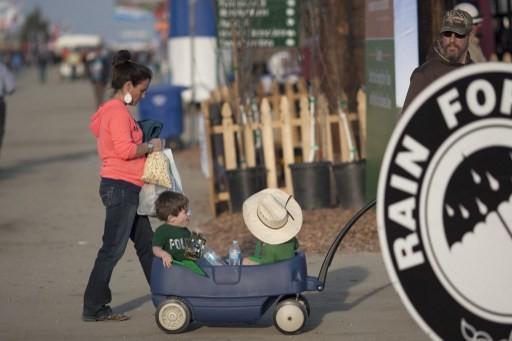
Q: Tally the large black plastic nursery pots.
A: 3